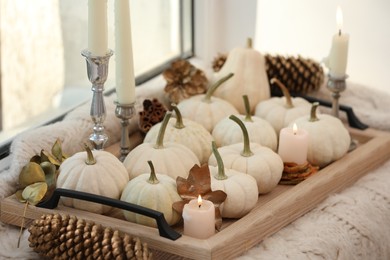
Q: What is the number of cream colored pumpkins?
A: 11